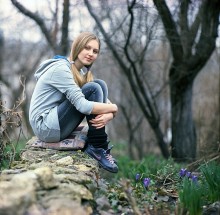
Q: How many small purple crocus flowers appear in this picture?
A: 5